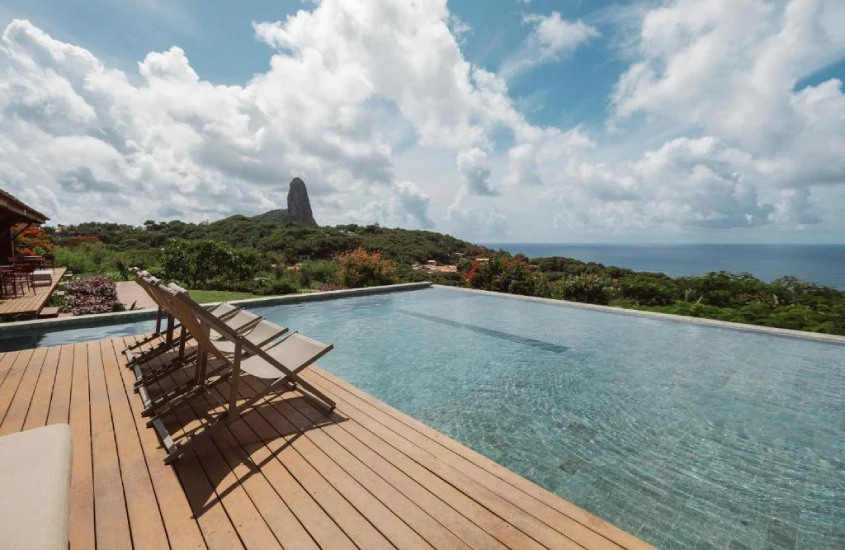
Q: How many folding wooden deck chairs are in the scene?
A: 4